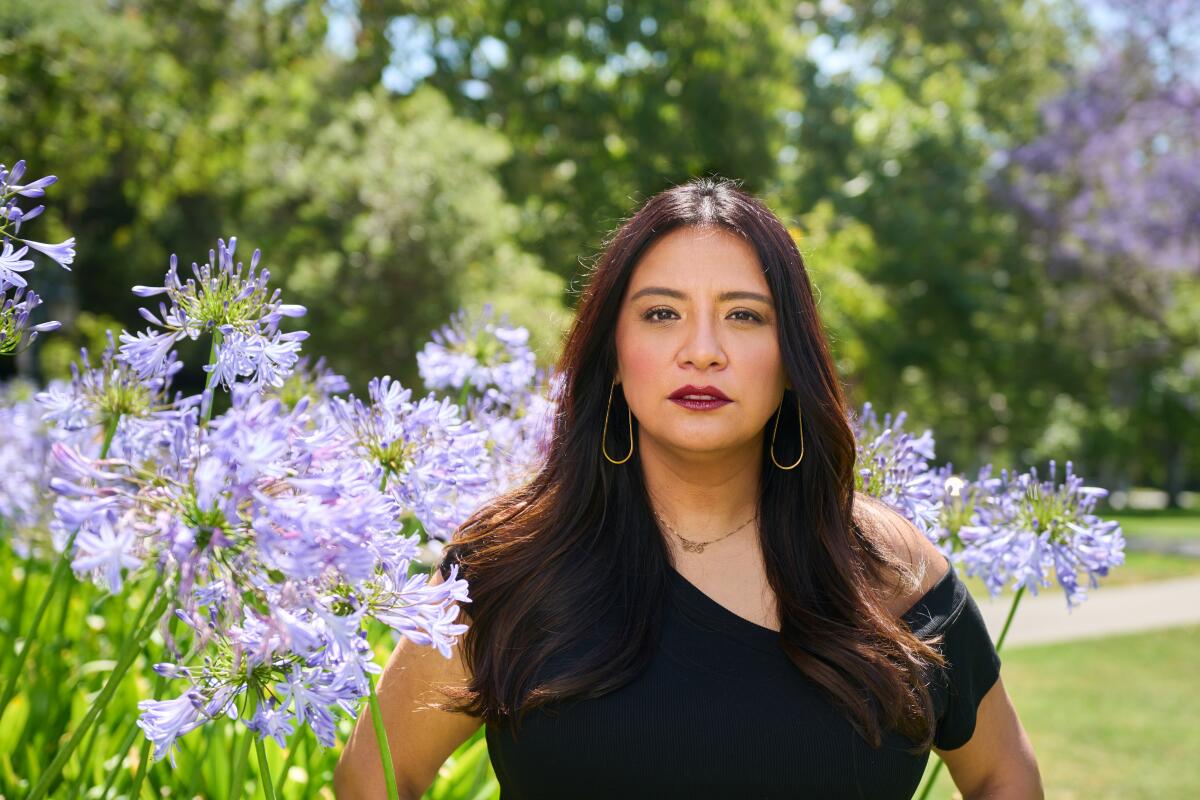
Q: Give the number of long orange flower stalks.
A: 0